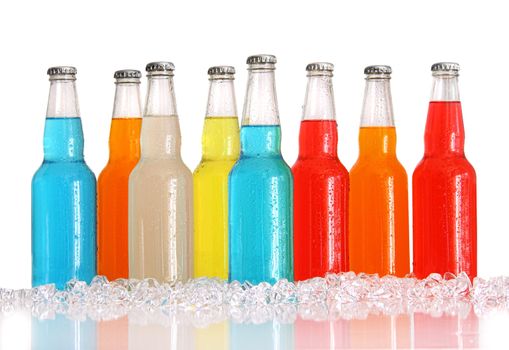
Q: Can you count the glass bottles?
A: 8